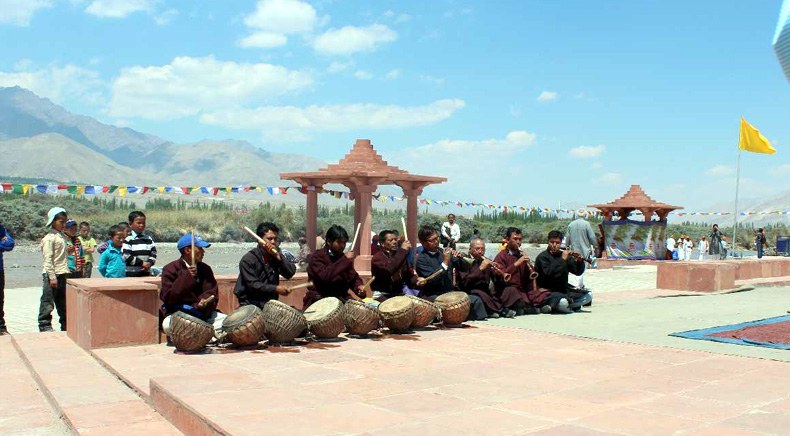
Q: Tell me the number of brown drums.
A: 8